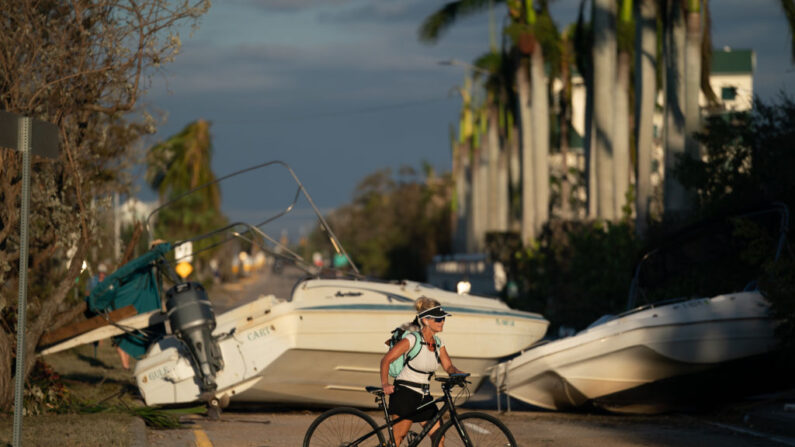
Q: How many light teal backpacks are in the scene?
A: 1